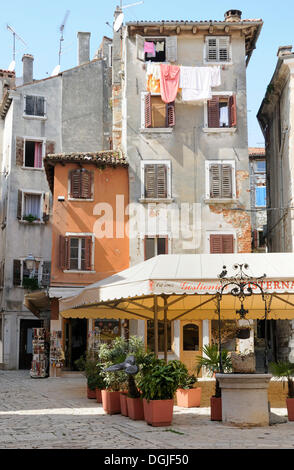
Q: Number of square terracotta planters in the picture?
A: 9